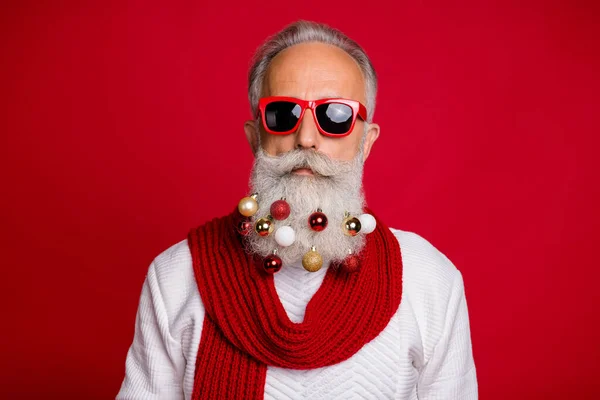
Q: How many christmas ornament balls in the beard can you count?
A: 11